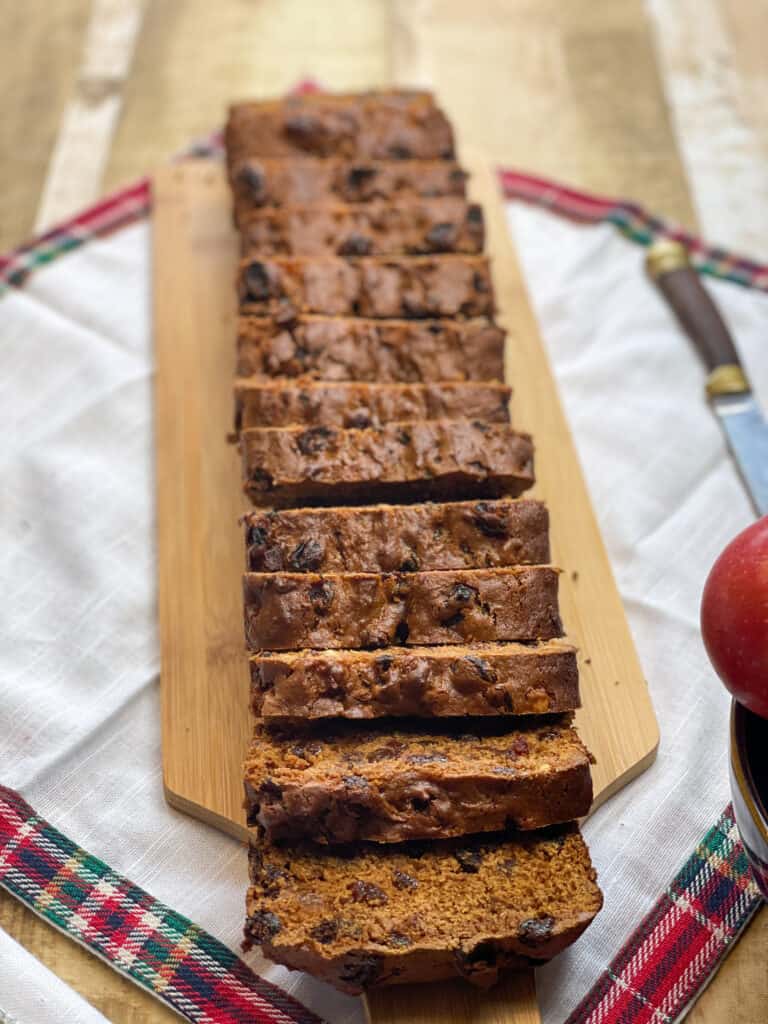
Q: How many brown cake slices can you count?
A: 12